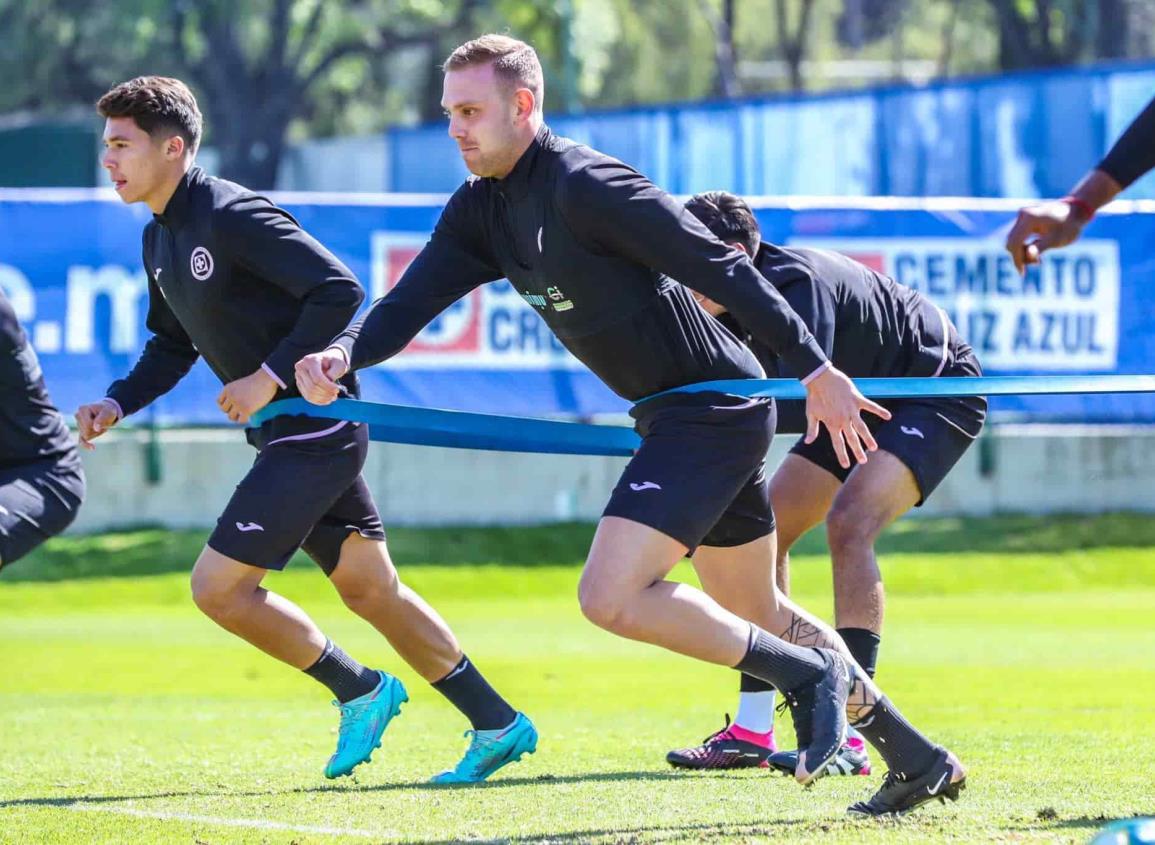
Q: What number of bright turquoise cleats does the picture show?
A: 2